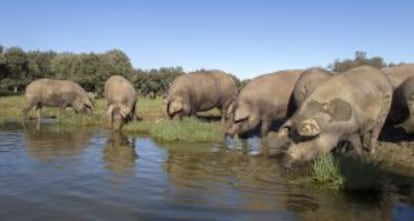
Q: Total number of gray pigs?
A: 8